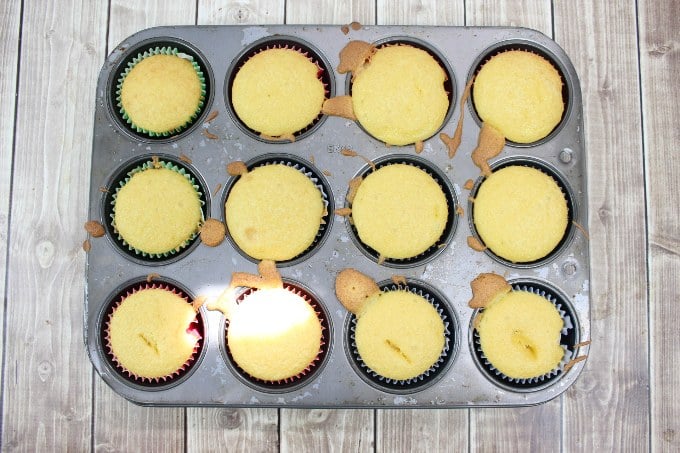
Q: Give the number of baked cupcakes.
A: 12